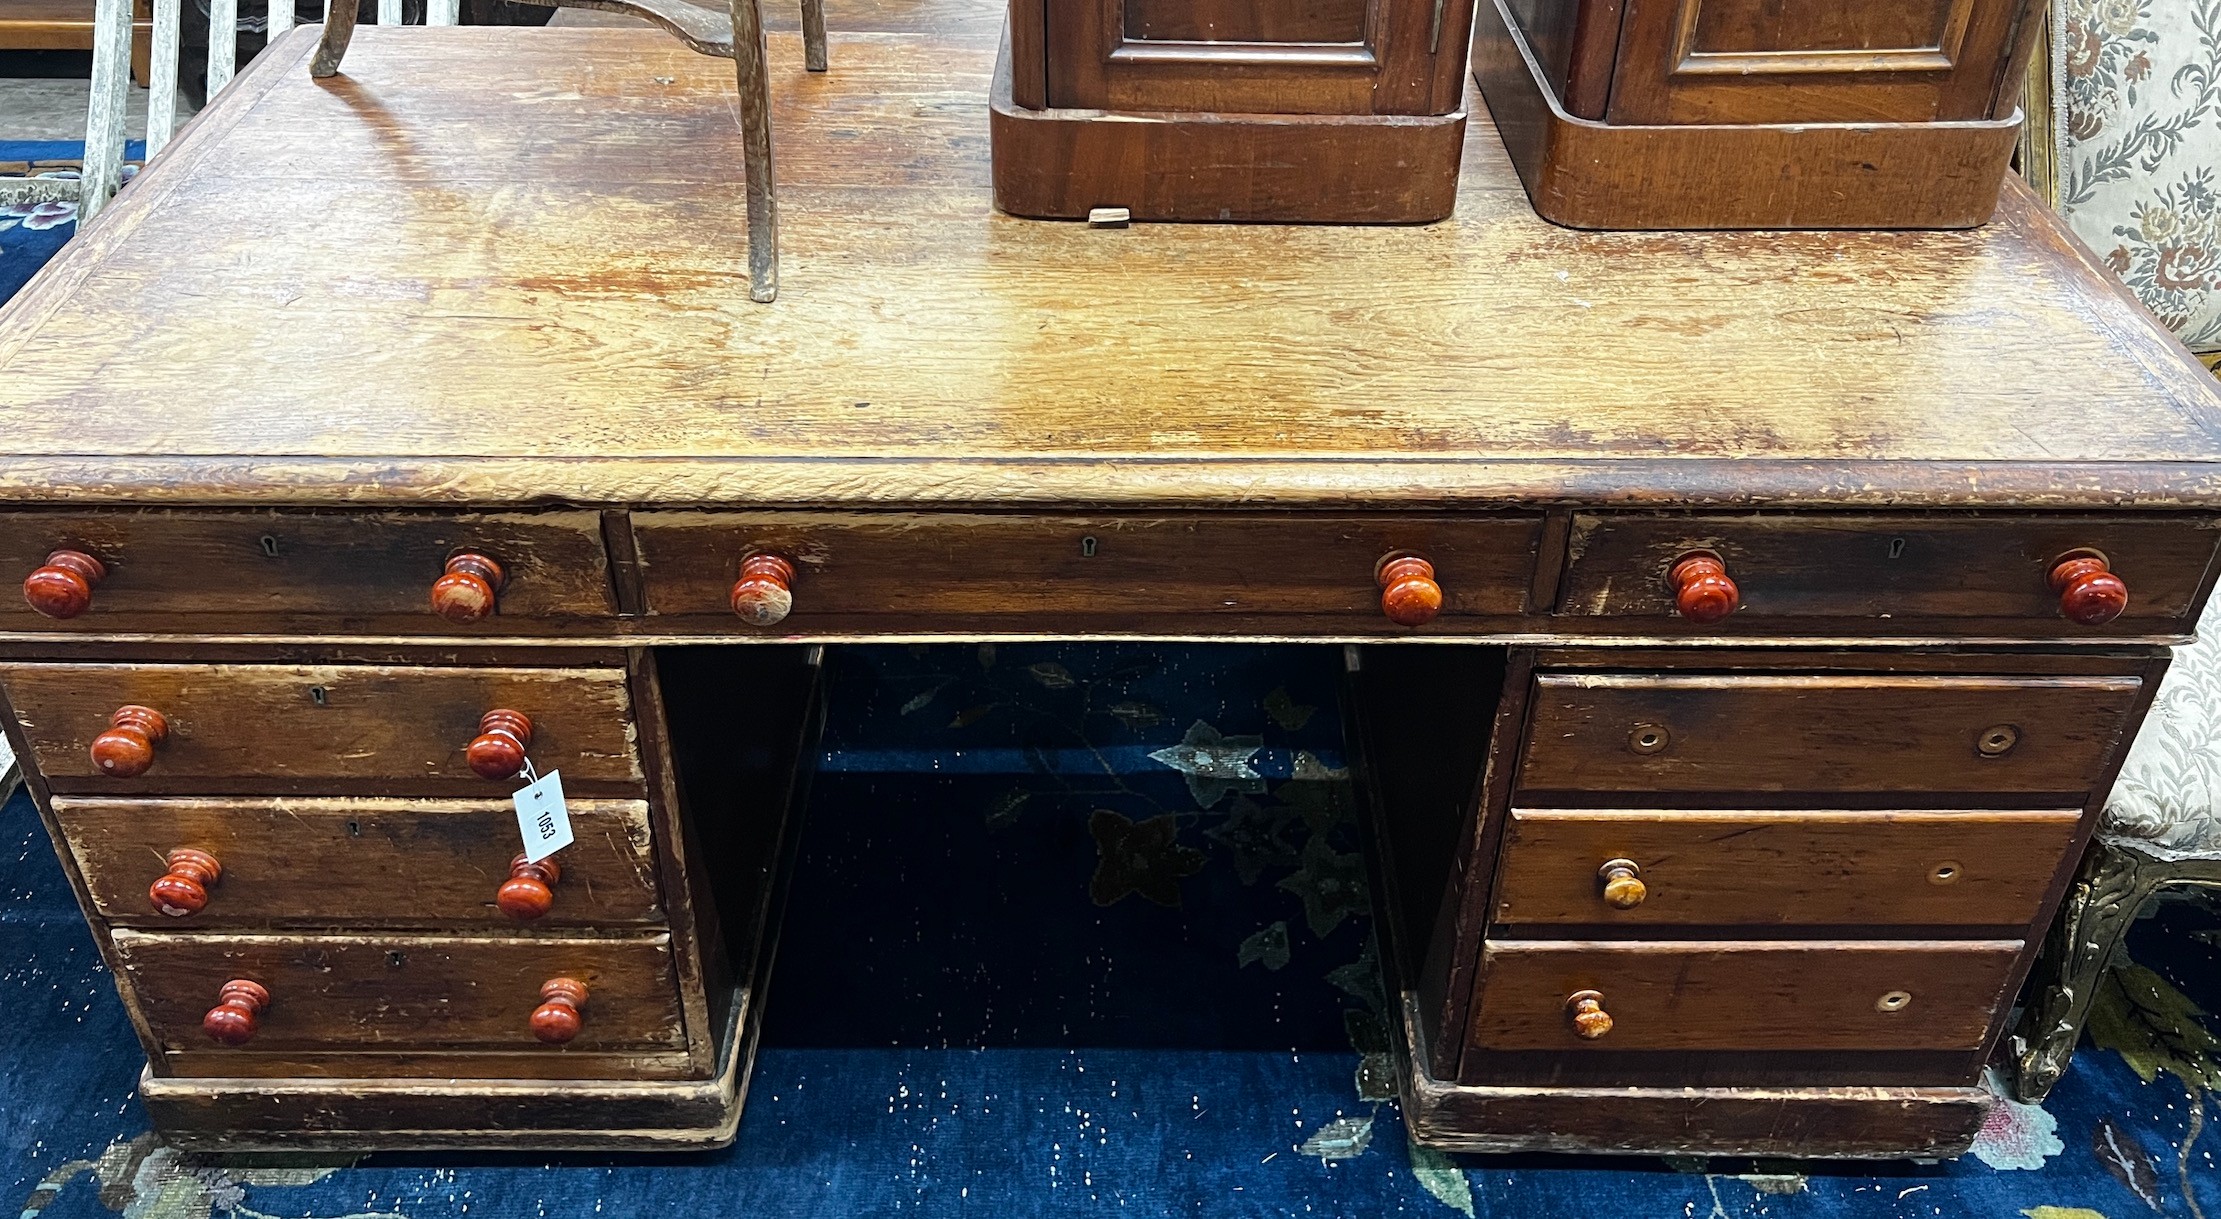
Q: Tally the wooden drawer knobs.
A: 14